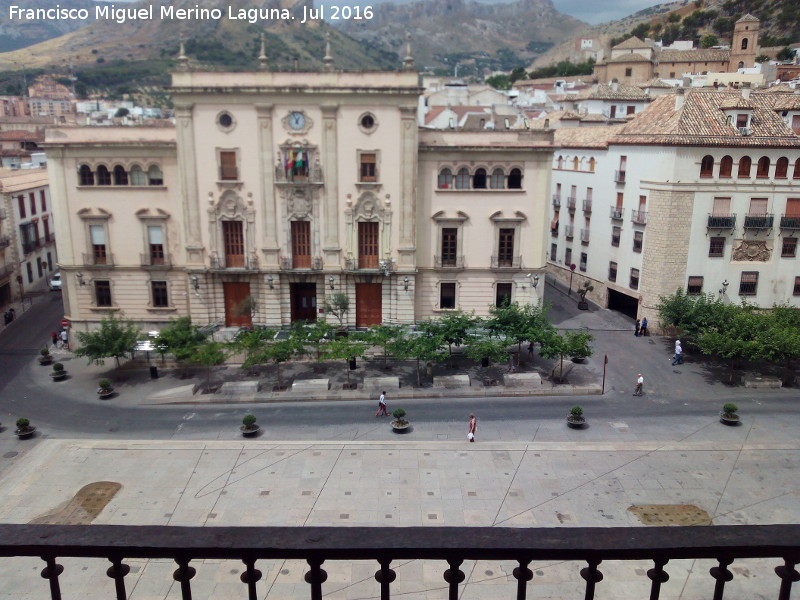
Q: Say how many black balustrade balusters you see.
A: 12